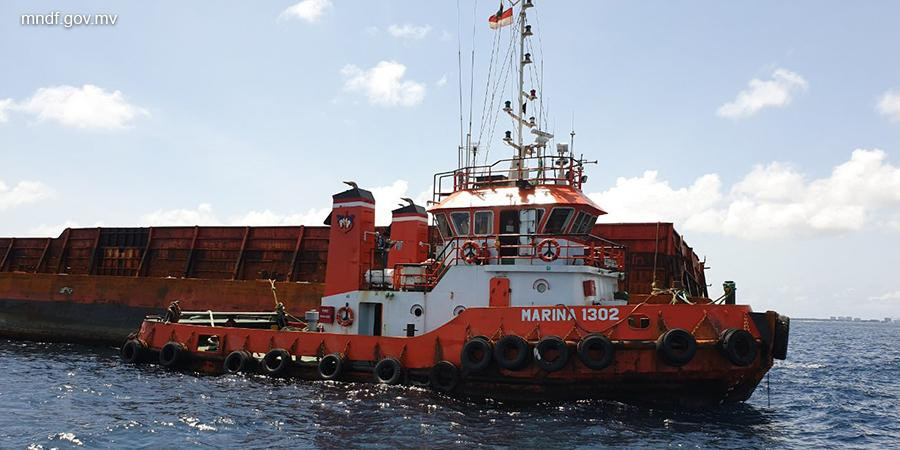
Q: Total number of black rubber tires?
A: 13